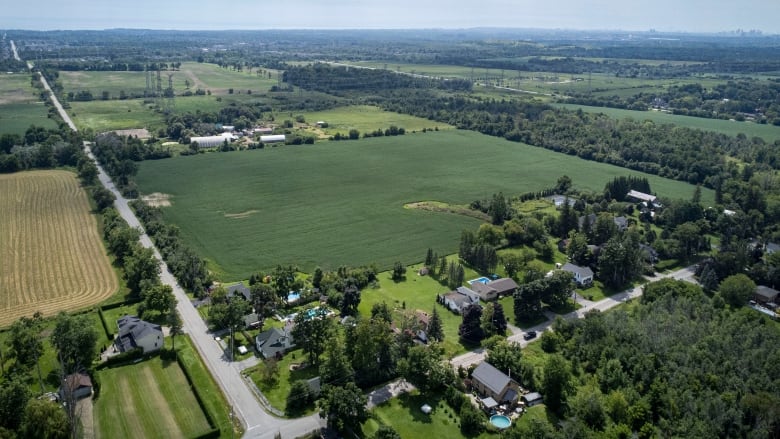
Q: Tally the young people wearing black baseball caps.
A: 0